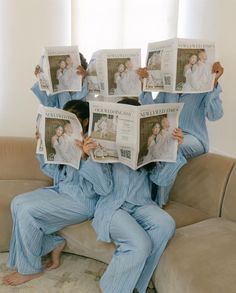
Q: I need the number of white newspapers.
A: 5